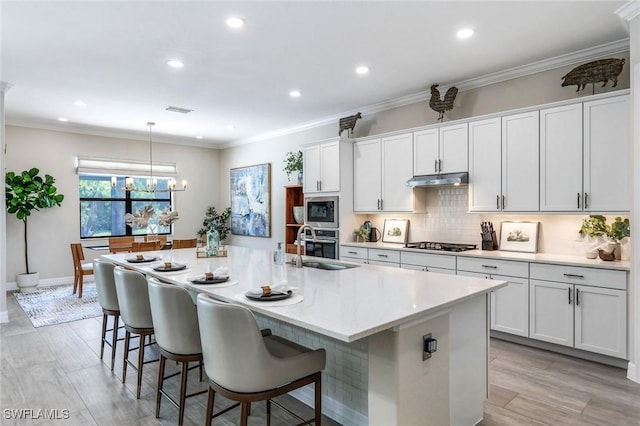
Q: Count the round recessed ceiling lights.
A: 9